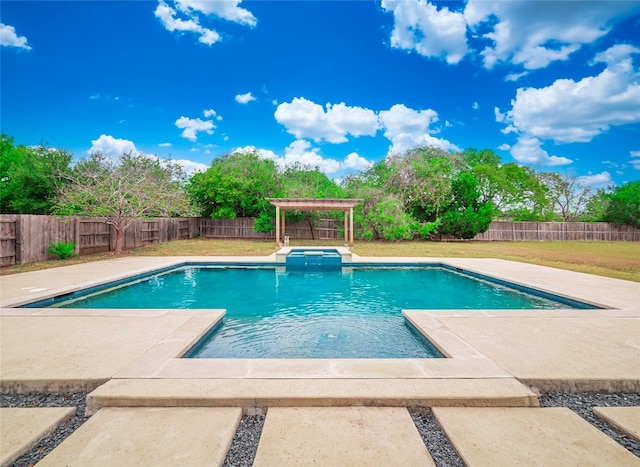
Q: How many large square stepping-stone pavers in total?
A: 5